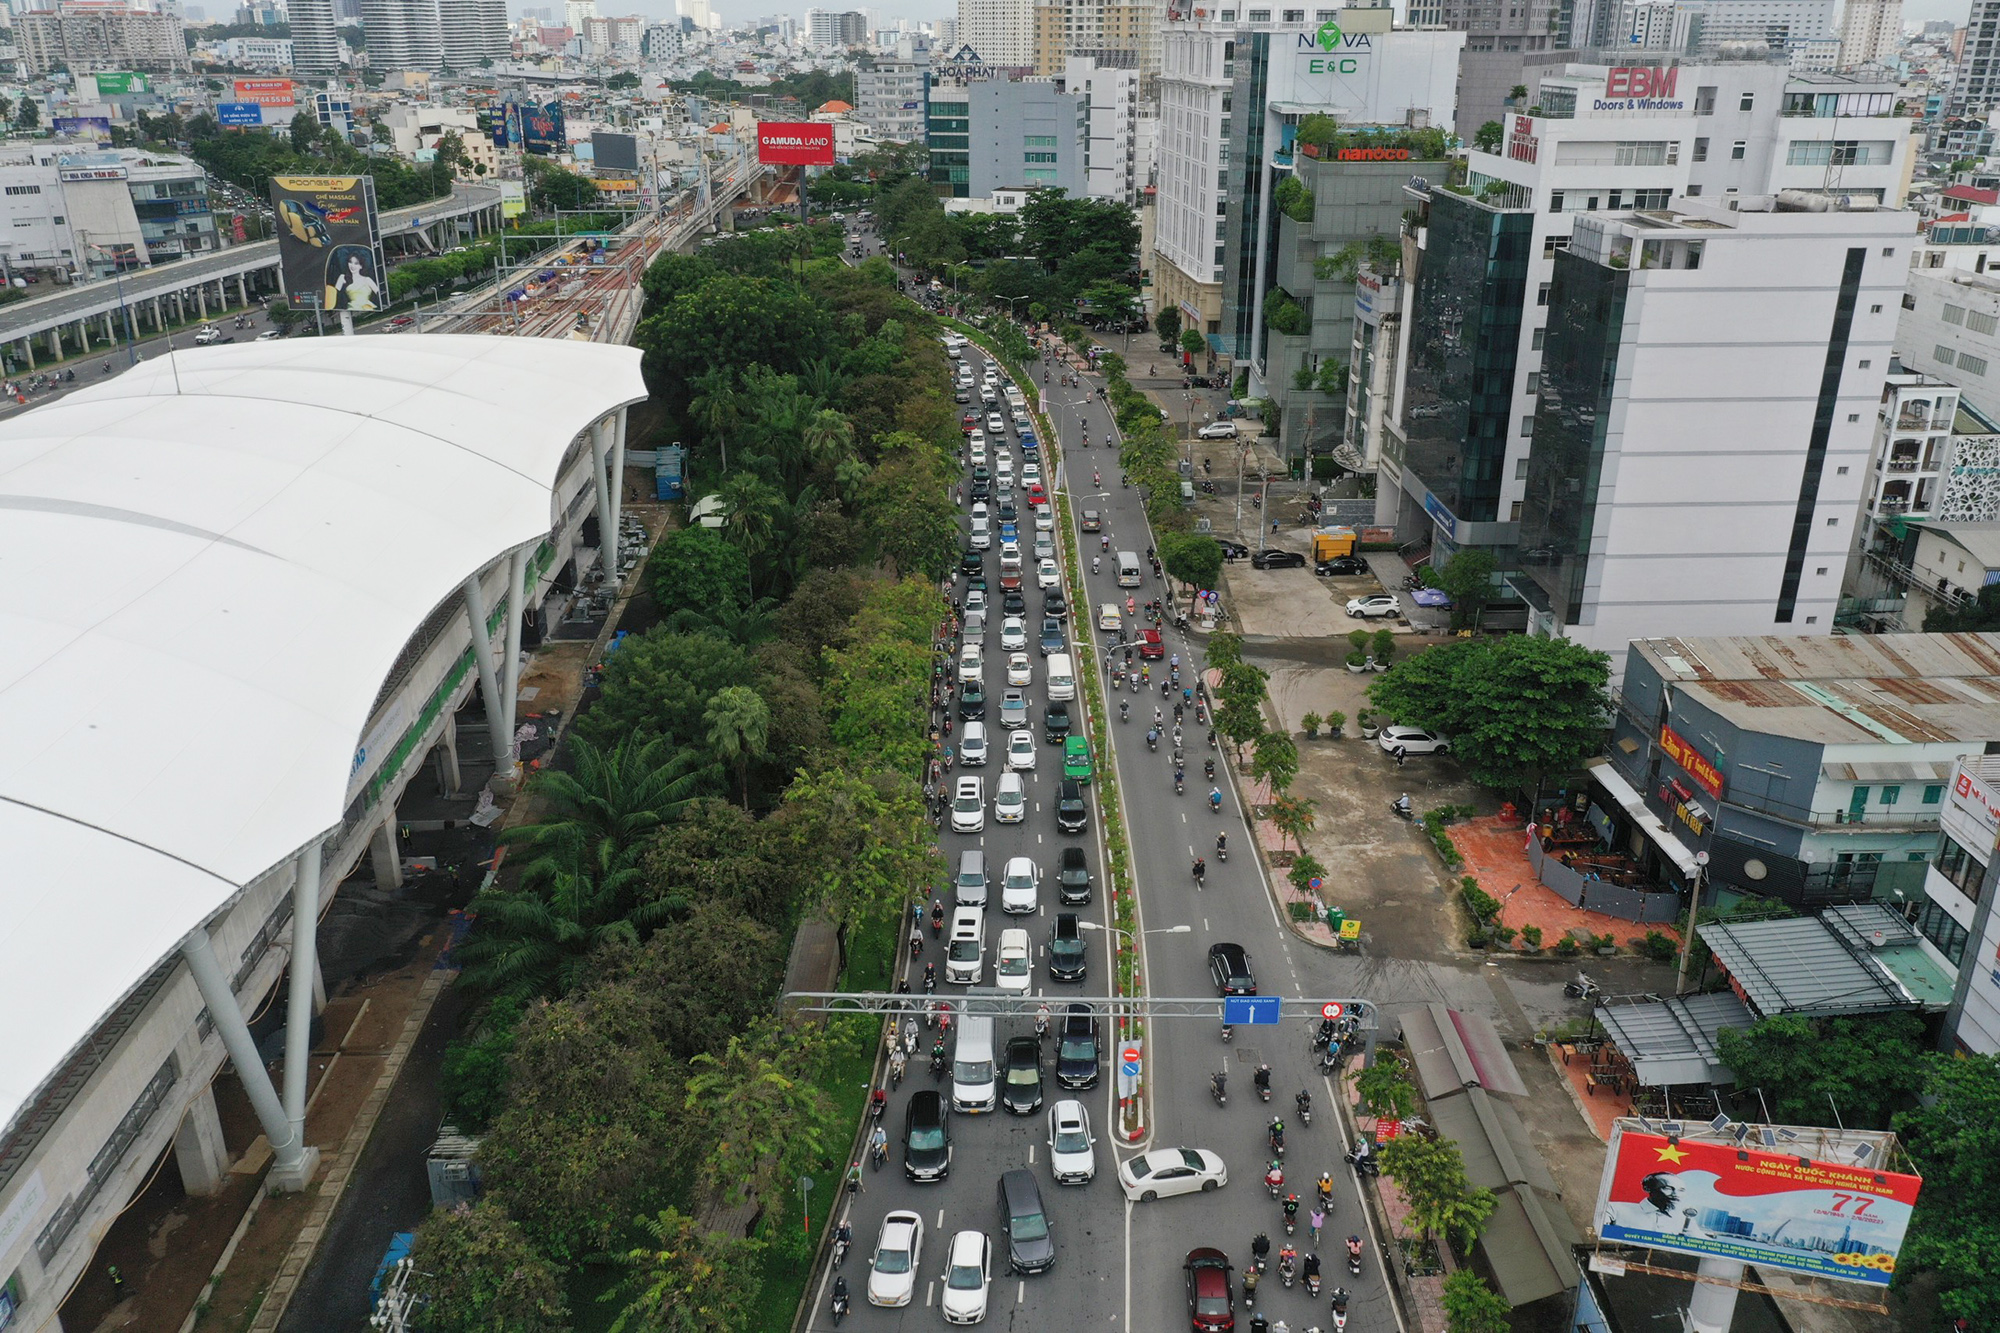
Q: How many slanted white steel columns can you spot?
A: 6